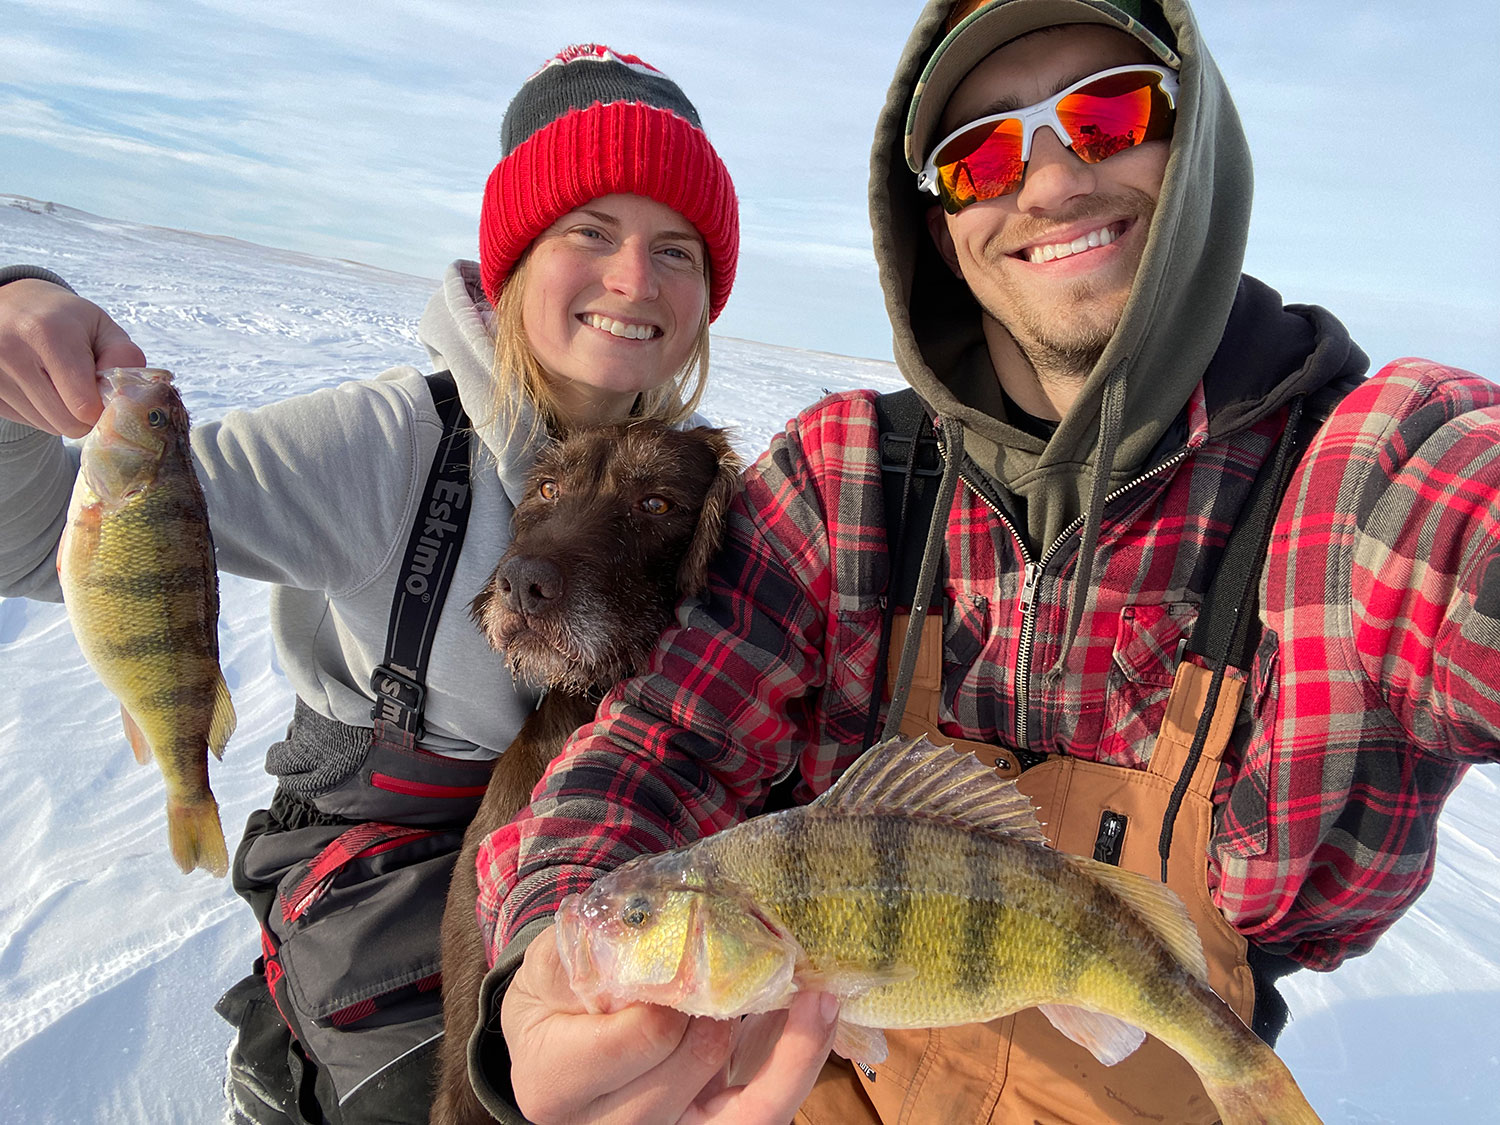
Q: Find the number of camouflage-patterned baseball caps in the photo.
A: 1